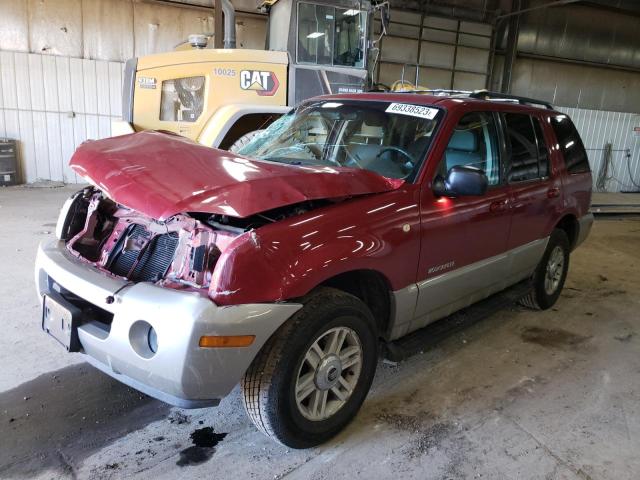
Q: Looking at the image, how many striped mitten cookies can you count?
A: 0